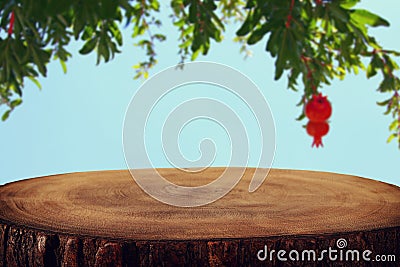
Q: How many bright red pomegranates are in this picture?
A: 2